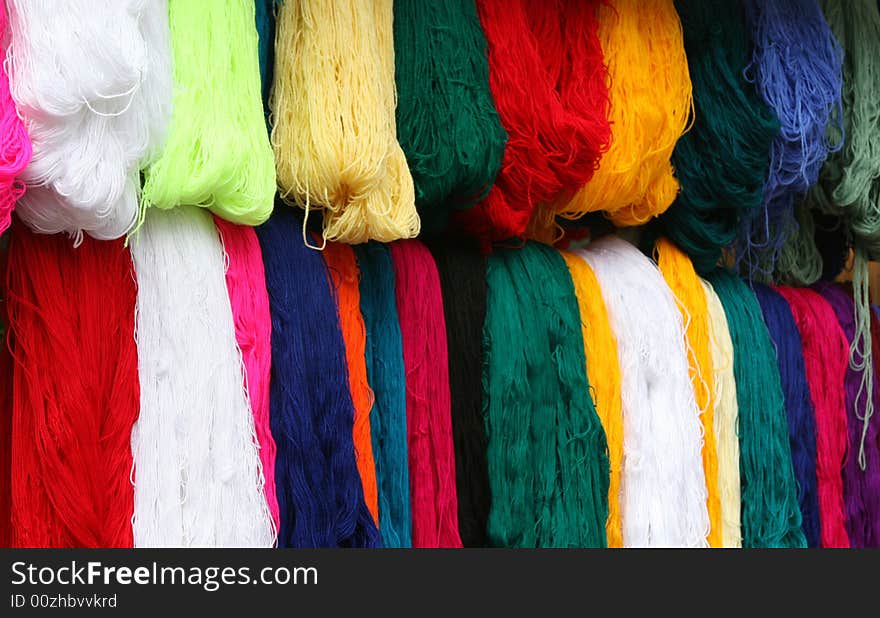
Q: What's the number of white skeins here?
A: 3